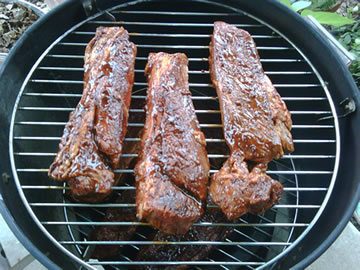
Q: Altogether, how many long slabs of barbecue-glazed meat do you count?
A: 3